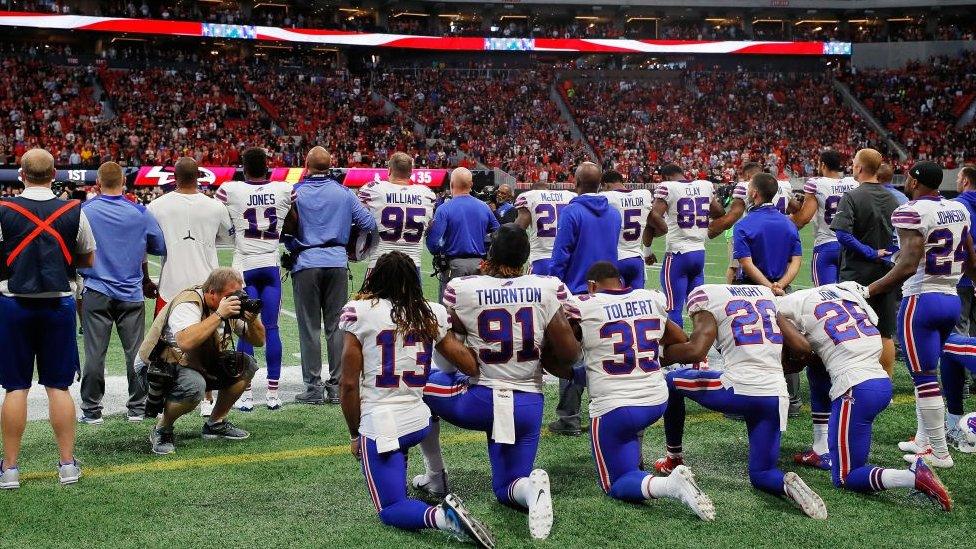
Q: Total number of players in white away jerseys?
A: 13